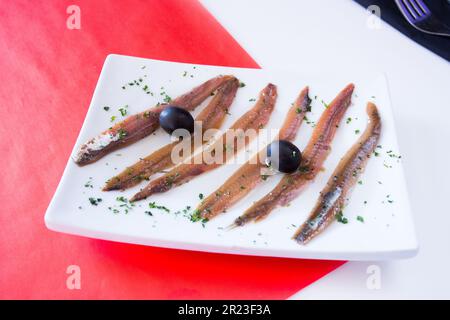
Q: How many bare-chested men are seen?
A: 0